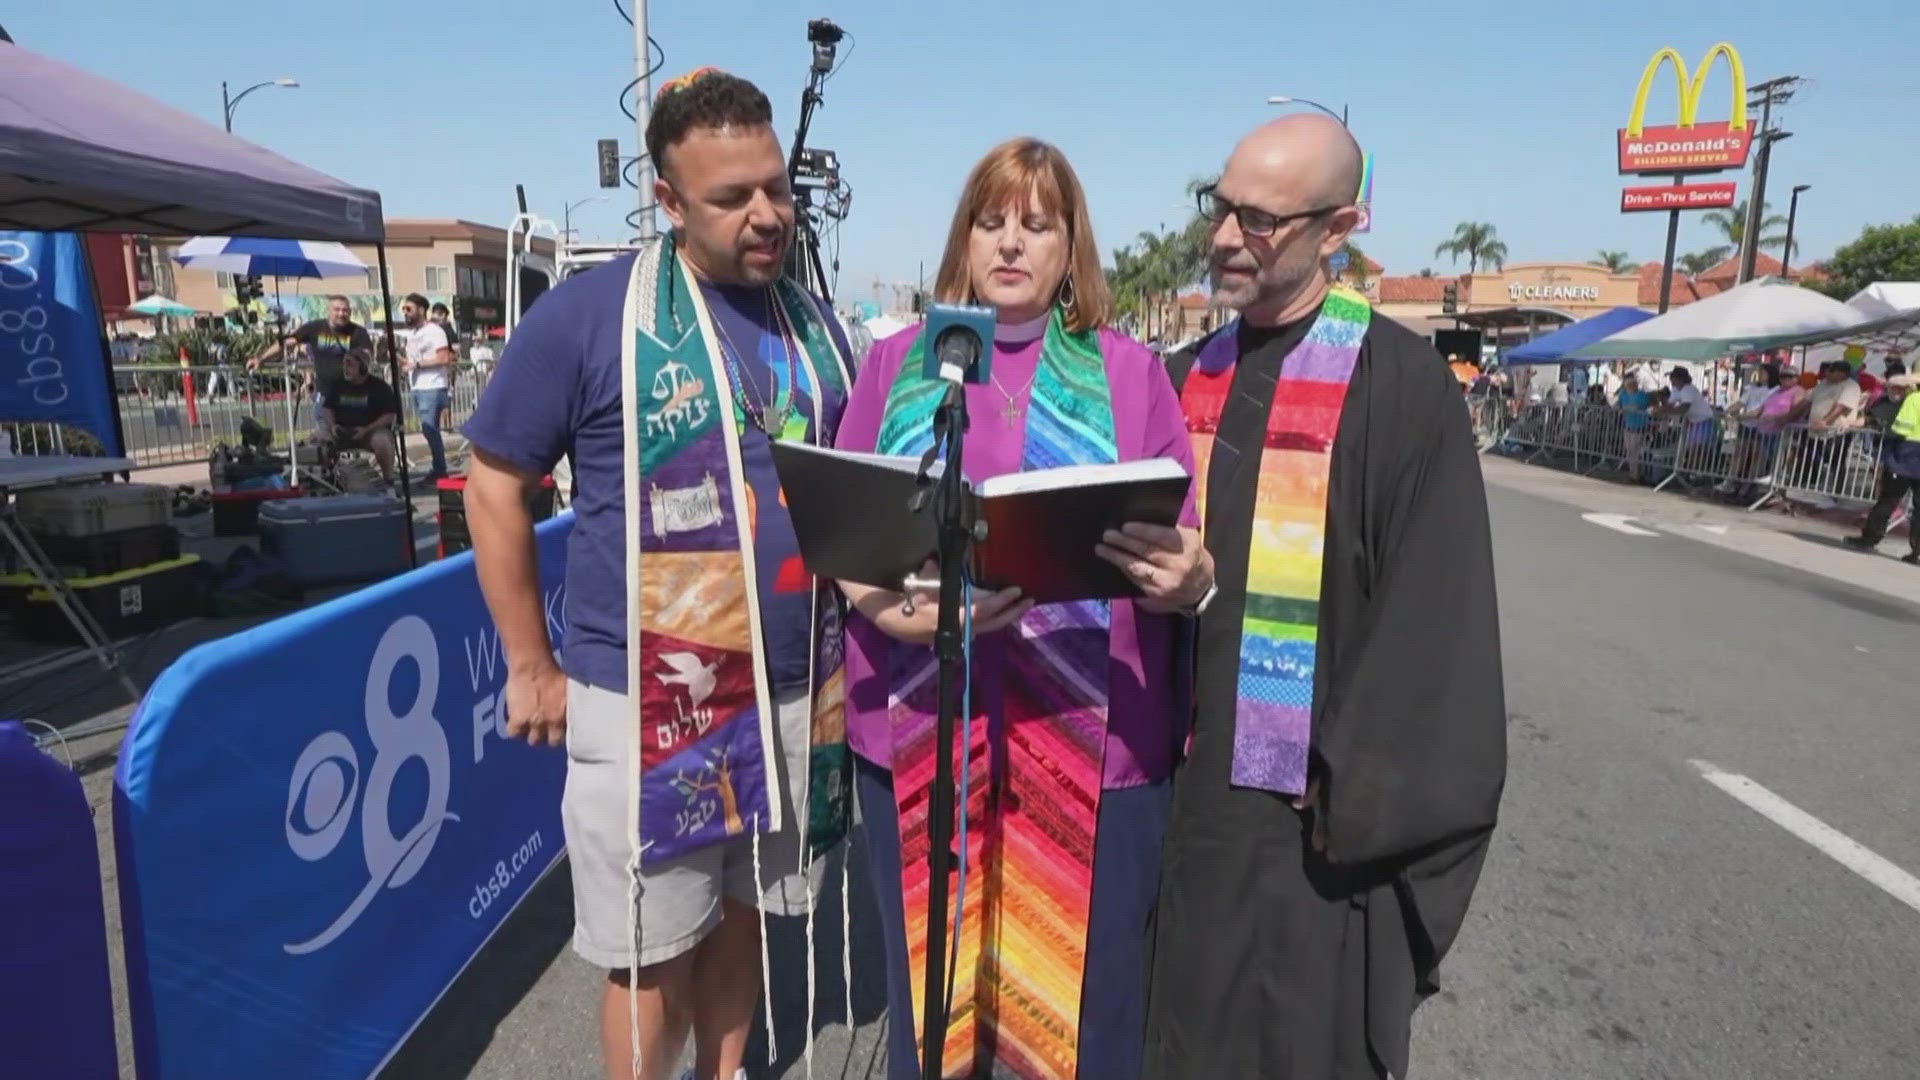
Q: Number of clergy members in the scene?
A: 3